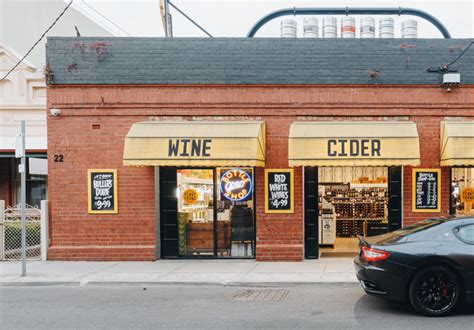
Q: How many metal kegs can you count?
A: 7